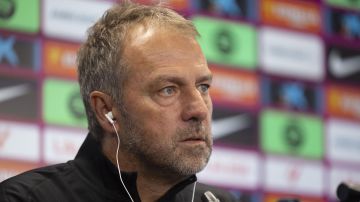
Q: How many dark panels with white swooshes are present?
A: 3